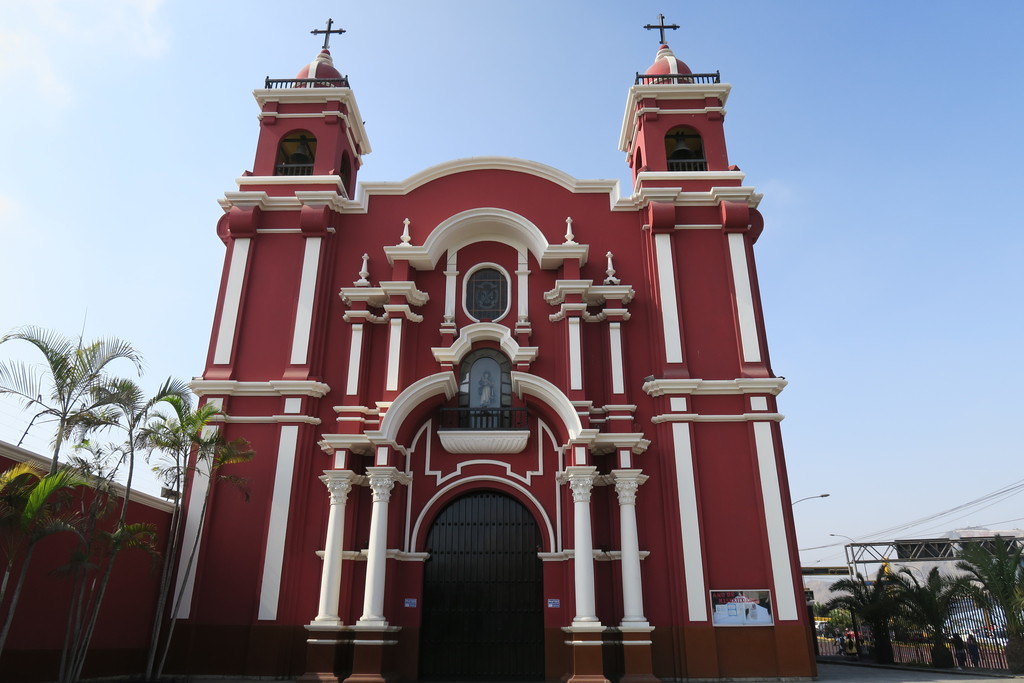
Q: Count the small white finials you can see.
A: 4